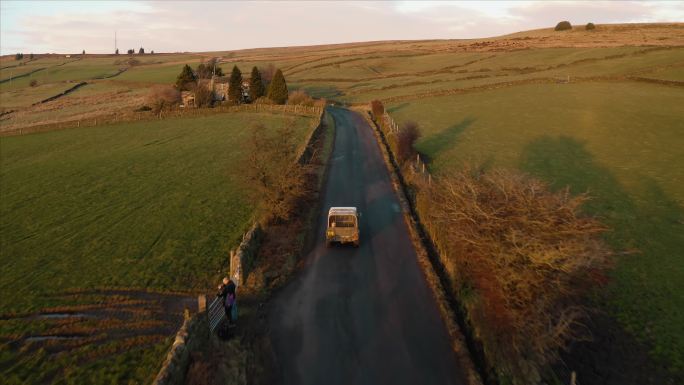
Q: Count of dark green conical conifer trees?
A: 4